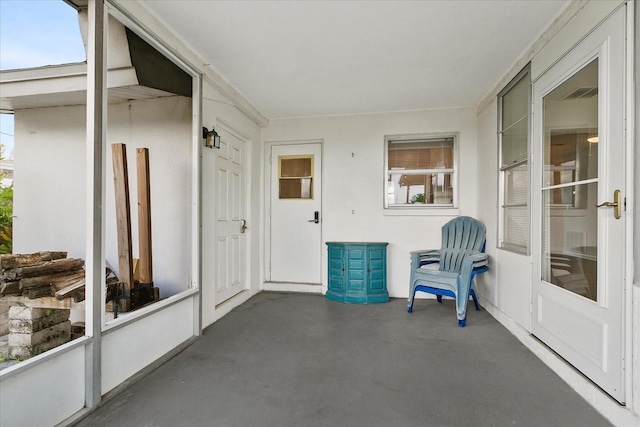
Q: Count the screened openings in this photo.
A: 2